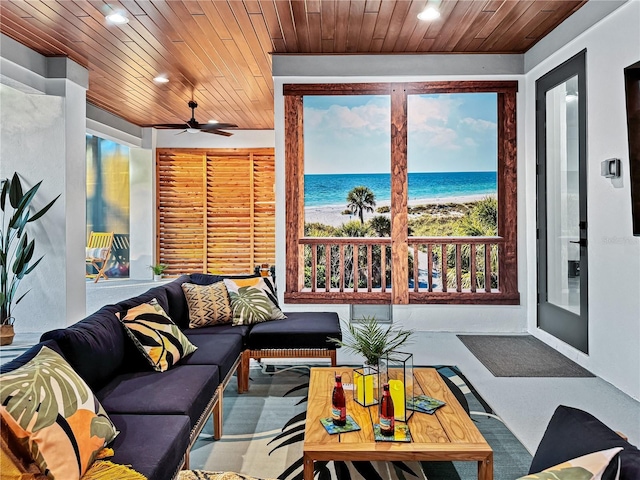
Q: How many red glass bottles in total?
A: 2